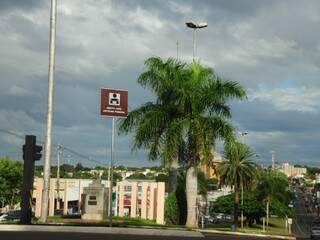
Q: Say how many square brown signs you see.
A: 1